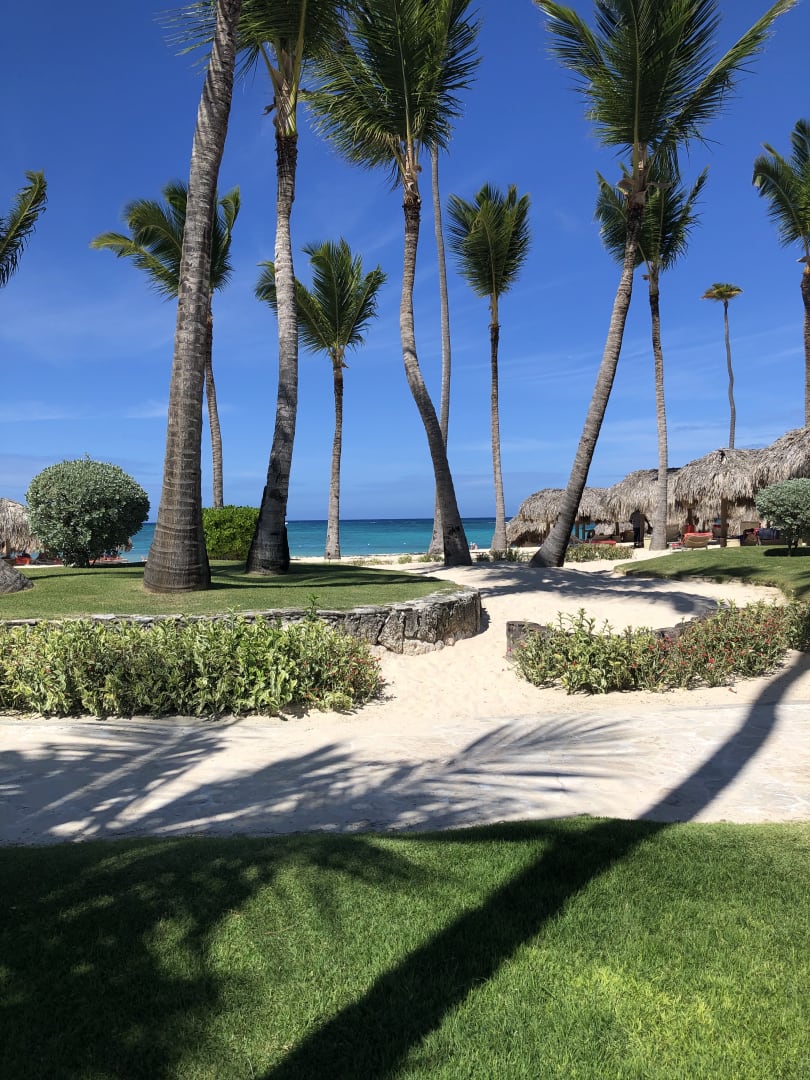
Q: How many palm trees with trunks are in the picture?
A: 11